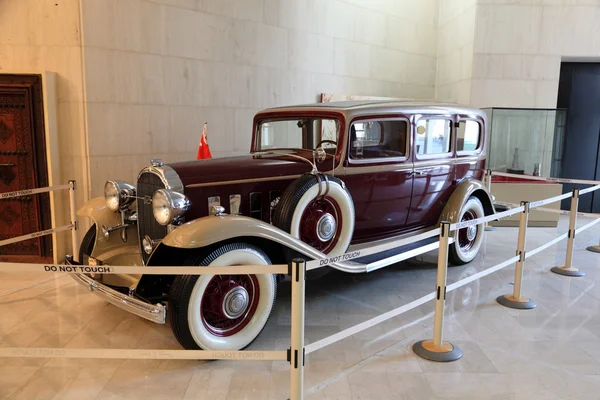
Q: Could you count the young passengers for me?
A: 0